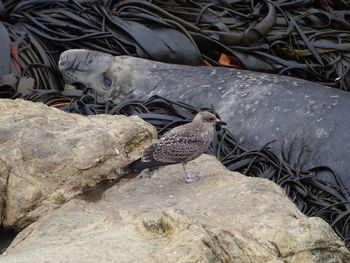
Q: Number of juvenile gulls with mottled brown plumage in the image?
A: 1